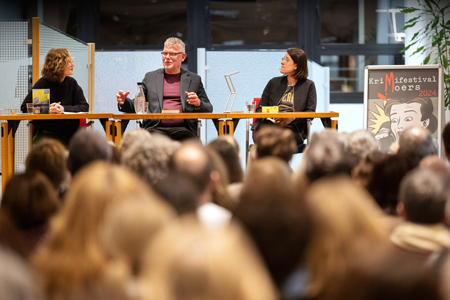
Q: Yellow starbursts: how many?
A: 1